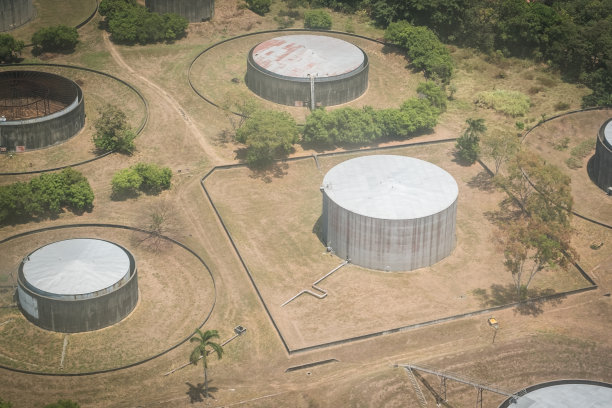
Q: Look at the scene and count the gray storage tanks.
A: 8